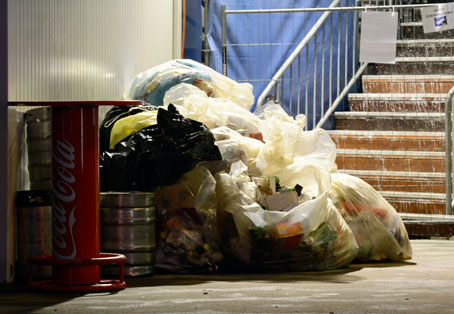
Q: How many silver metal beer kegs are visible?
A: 3